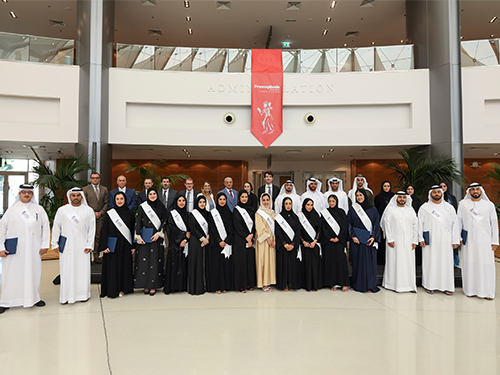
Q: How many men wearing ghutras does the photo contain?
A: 9